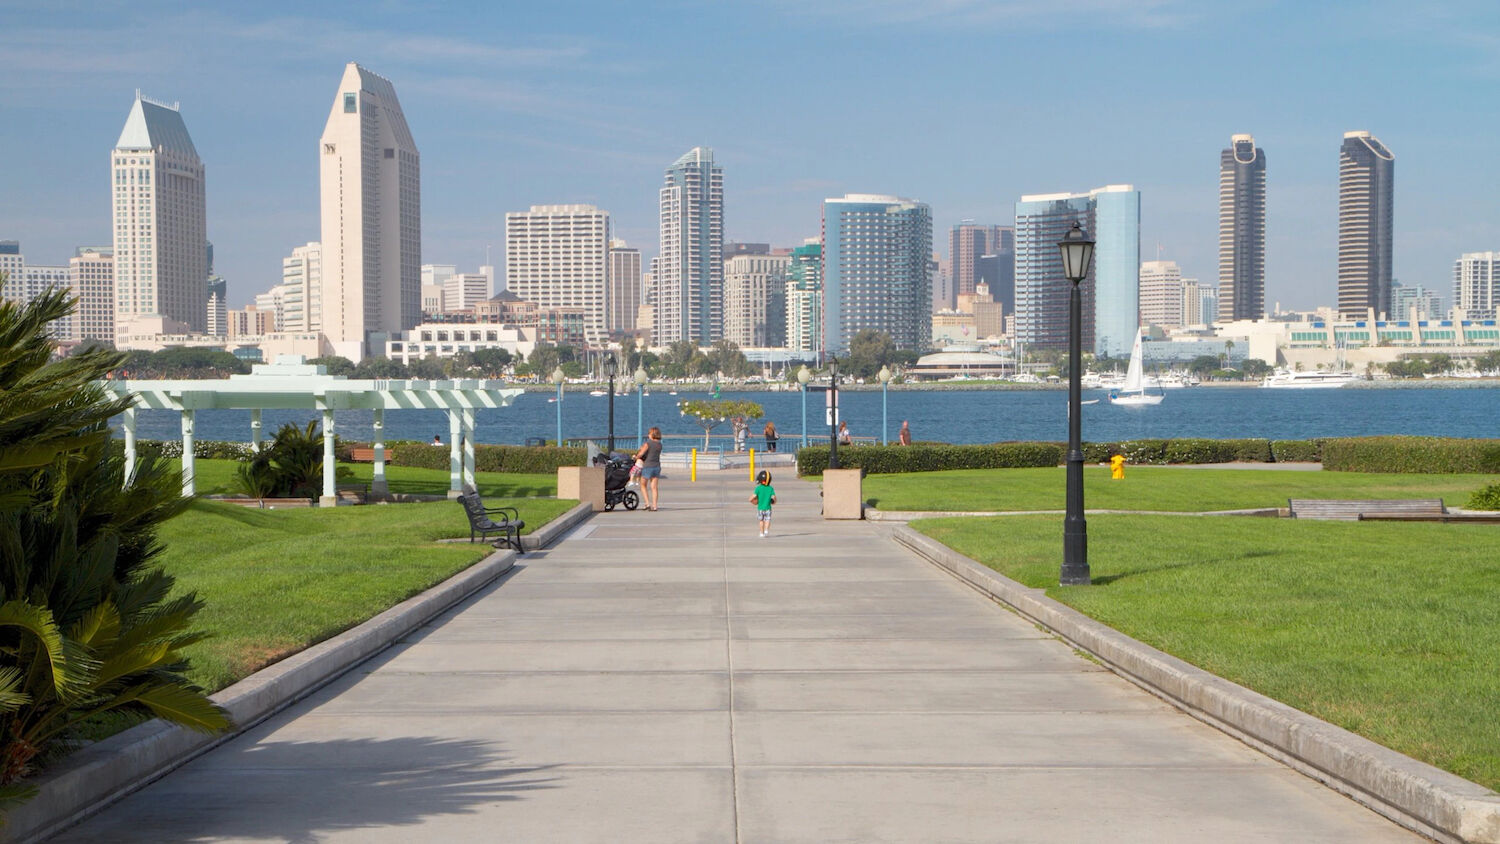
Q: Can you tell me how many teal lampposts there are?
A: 4